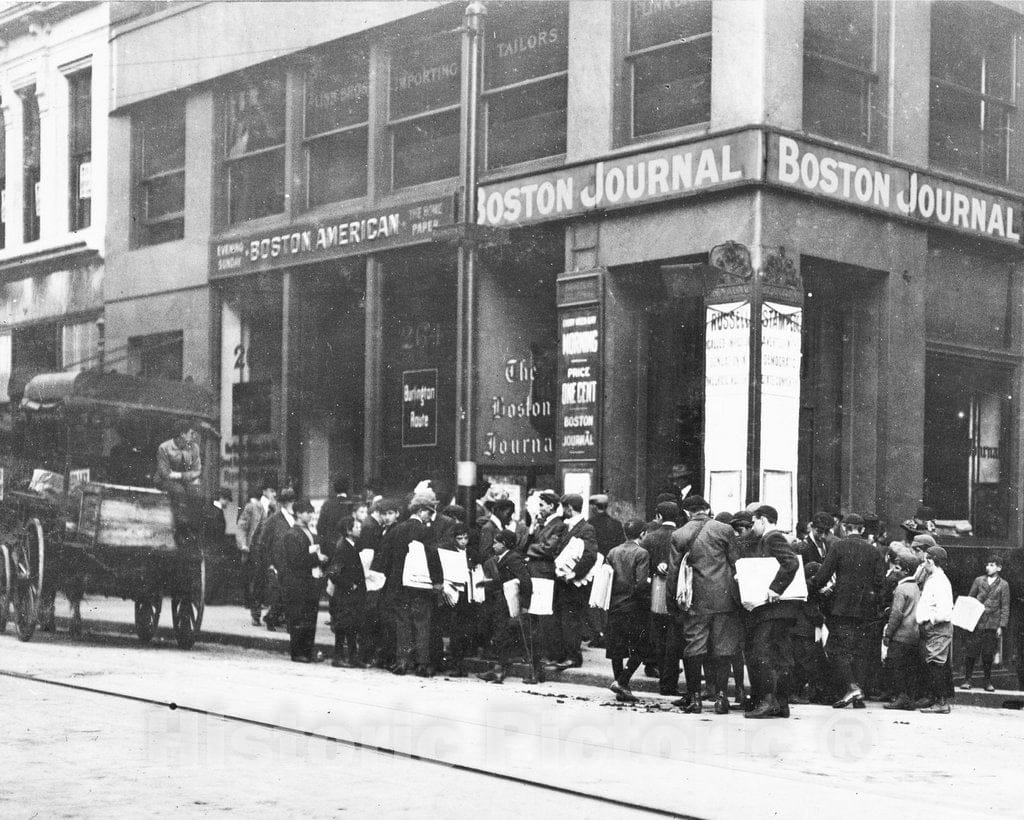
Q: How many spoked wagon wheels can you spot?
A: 4